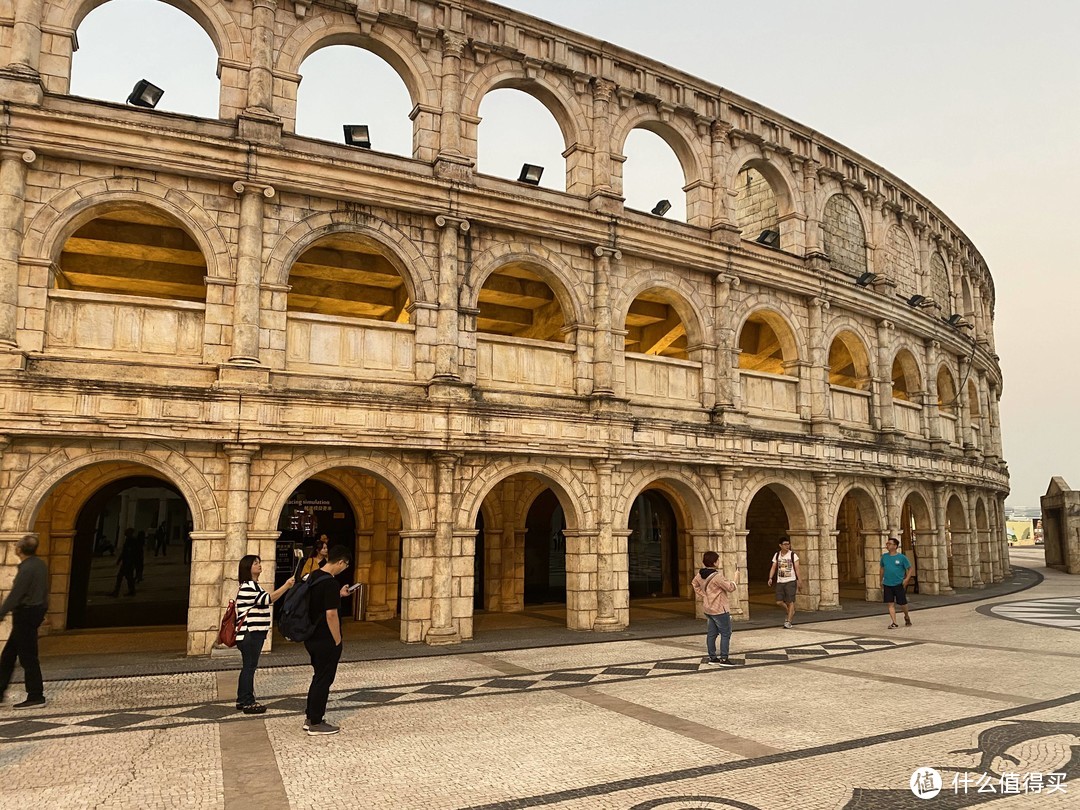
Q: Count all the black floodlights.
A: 8